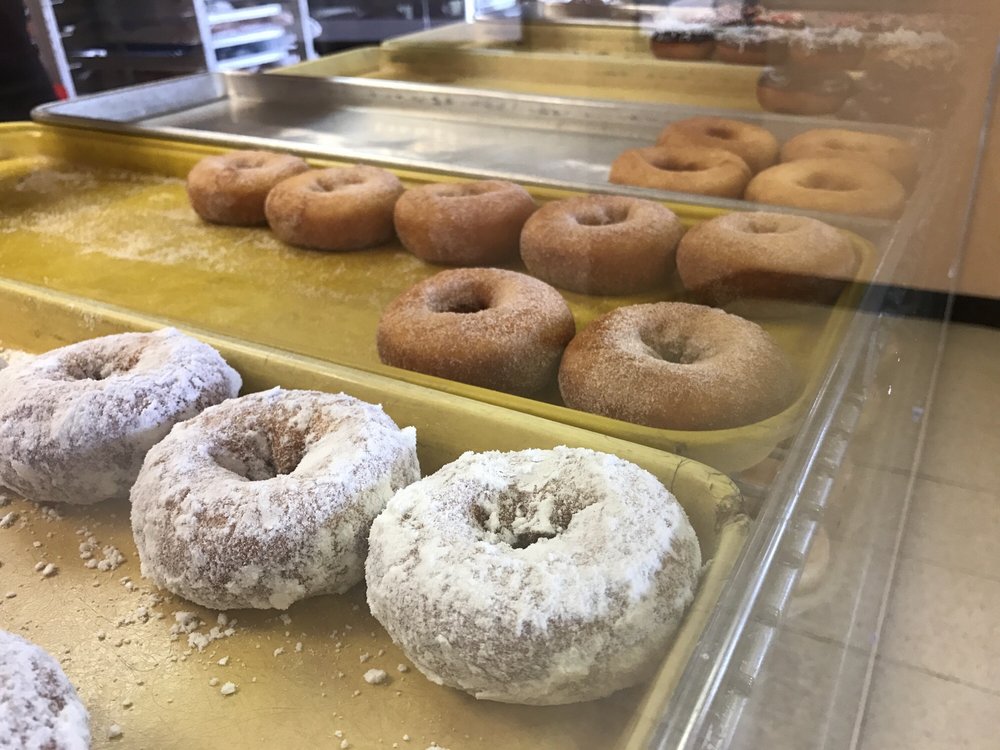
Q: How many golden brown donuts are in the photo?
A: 11